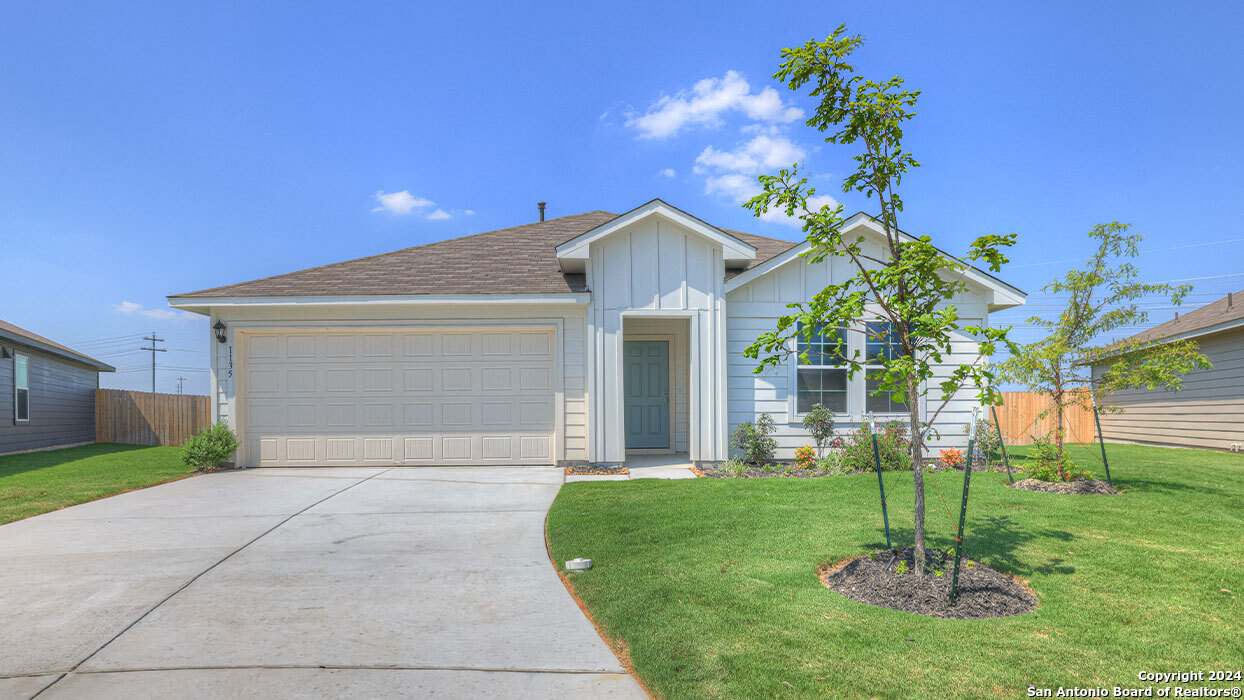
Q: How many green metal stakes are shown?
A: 4